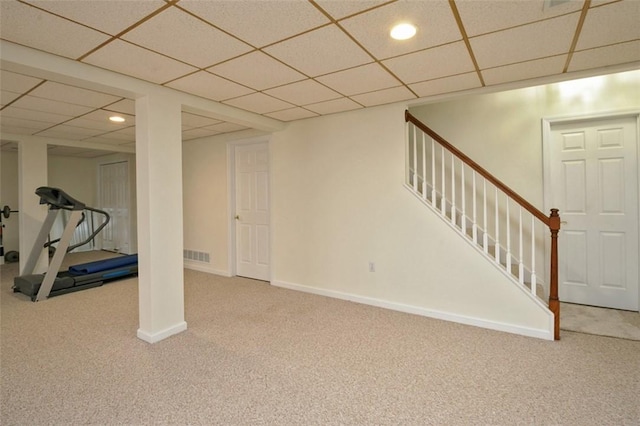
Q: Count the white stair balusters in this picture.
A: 12